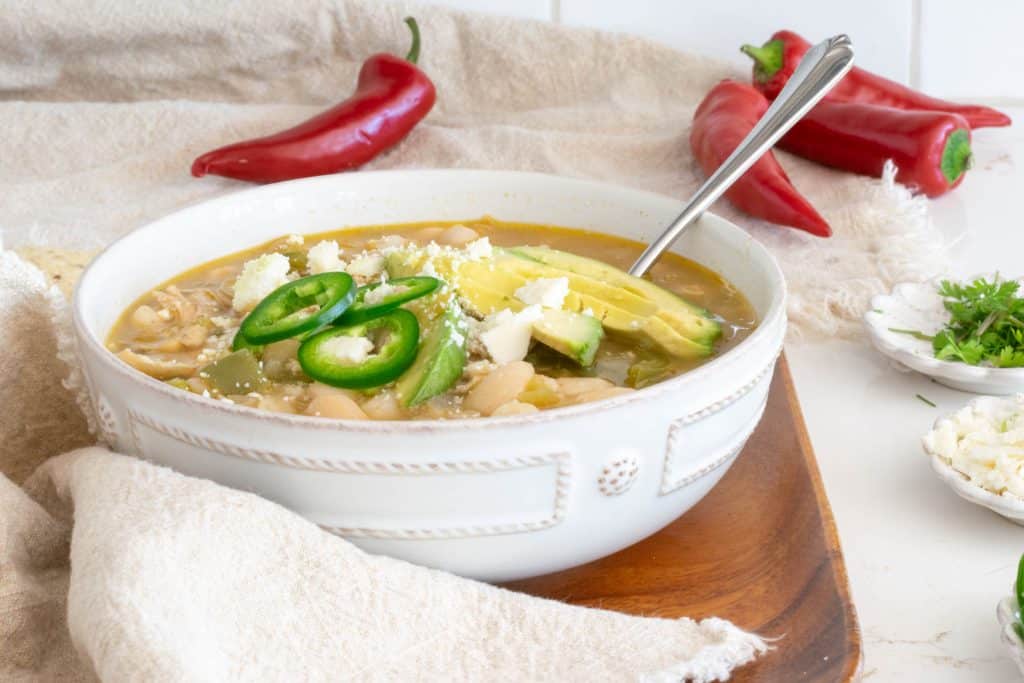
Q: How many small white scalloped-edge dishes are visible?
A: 3